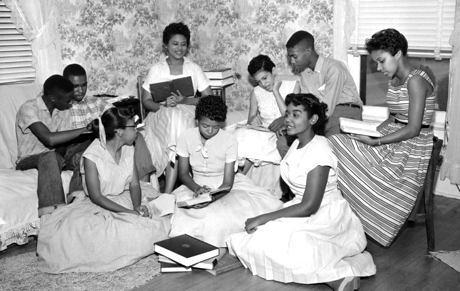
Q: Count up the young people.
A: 9